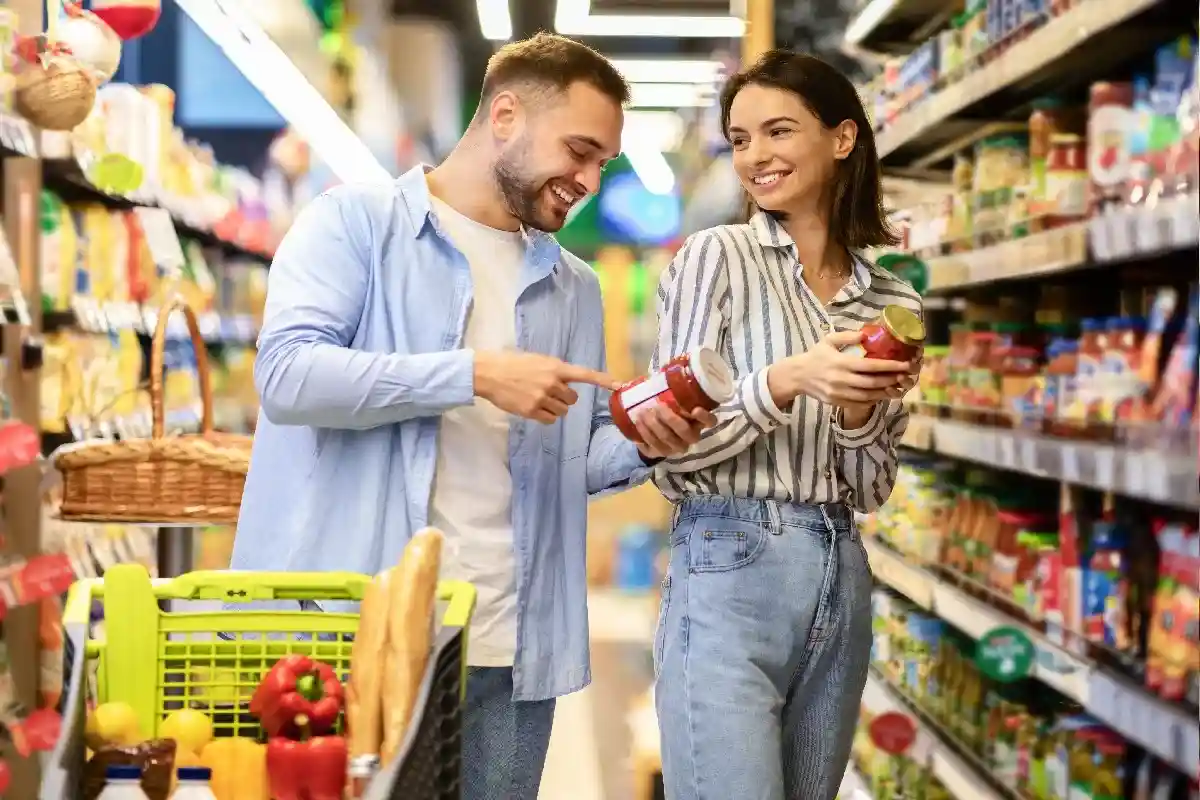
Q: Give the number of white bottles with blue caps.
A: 2